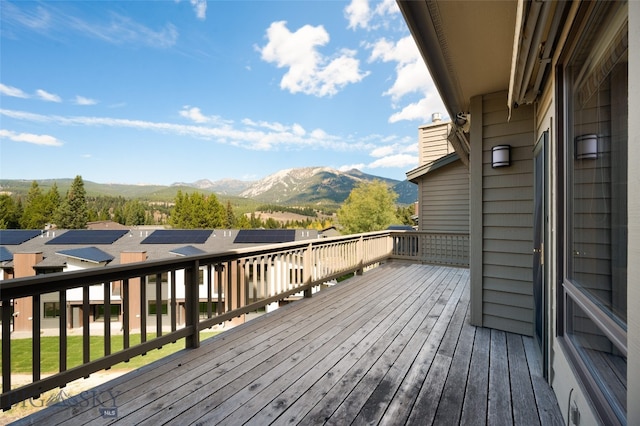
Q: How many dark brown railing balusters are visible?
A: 13